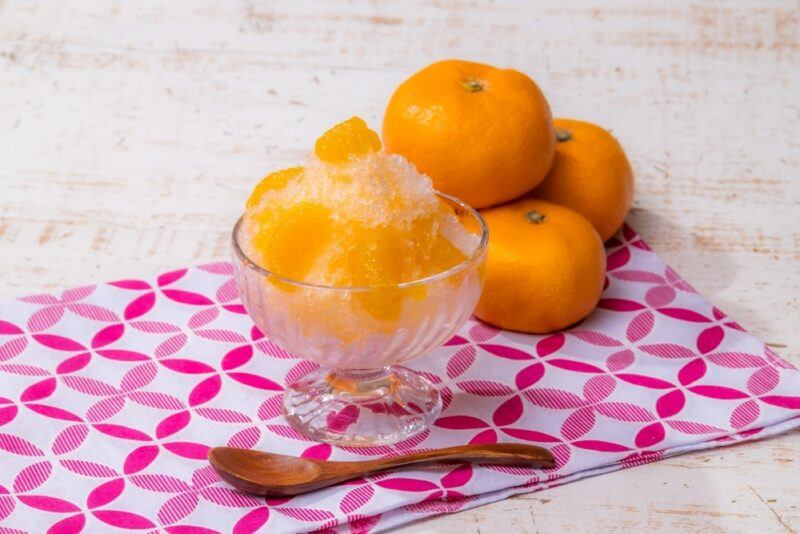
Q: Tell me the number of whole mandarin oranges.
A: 3